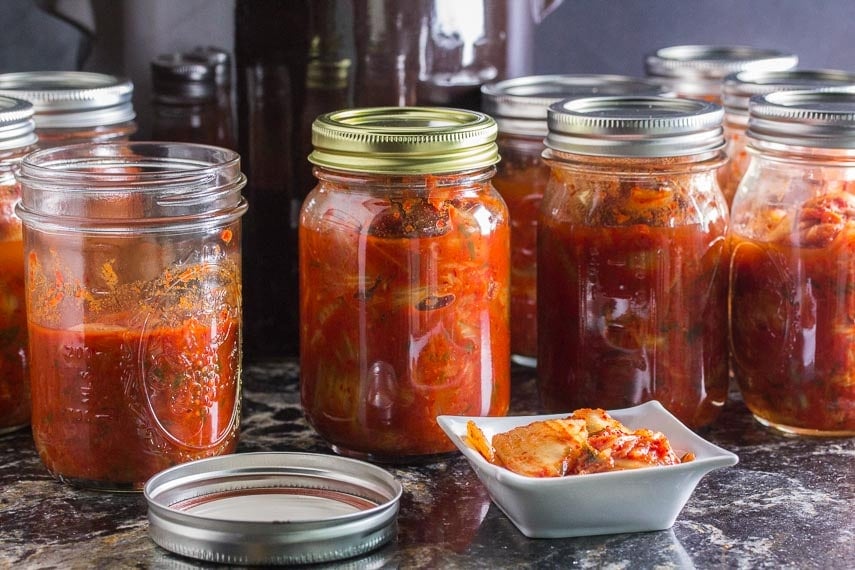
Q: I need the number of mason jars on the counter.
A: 9